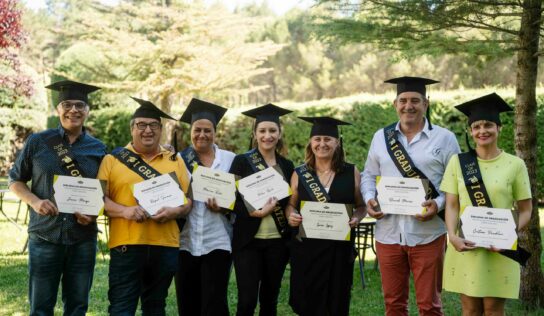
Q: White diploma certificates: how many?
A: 7